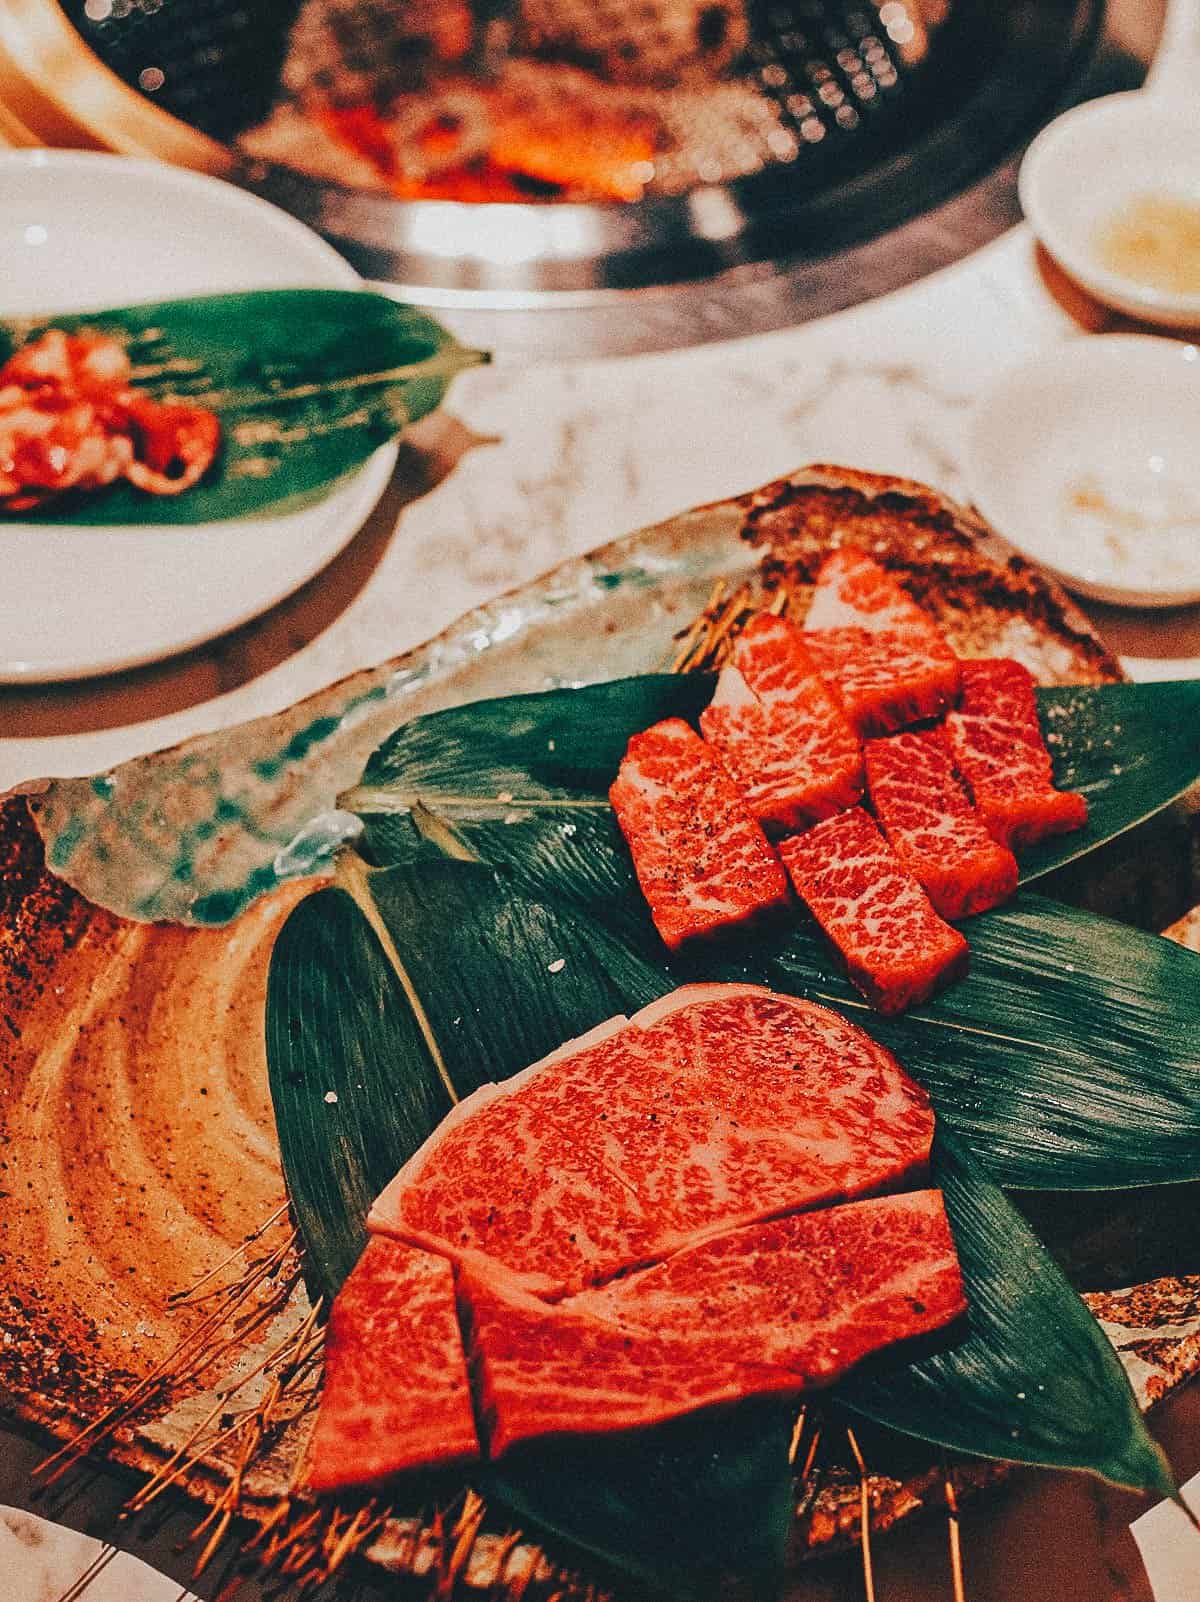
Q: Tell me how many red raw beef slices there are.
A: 9